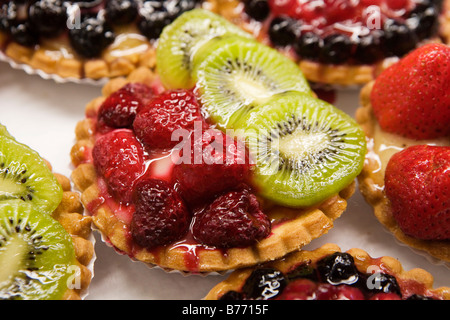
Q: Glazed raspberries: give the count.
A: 6